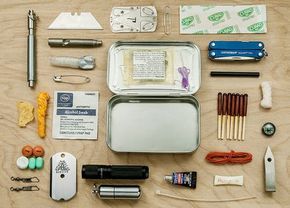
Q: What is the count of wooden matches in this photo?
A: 7